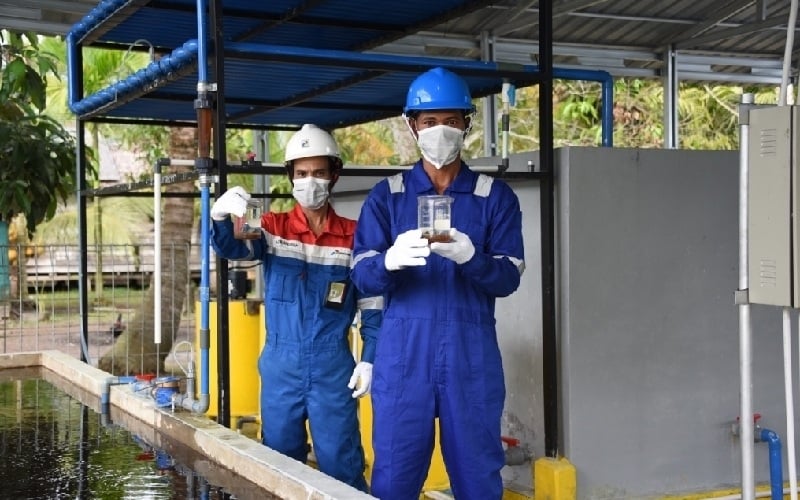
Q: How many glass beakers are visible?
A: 2